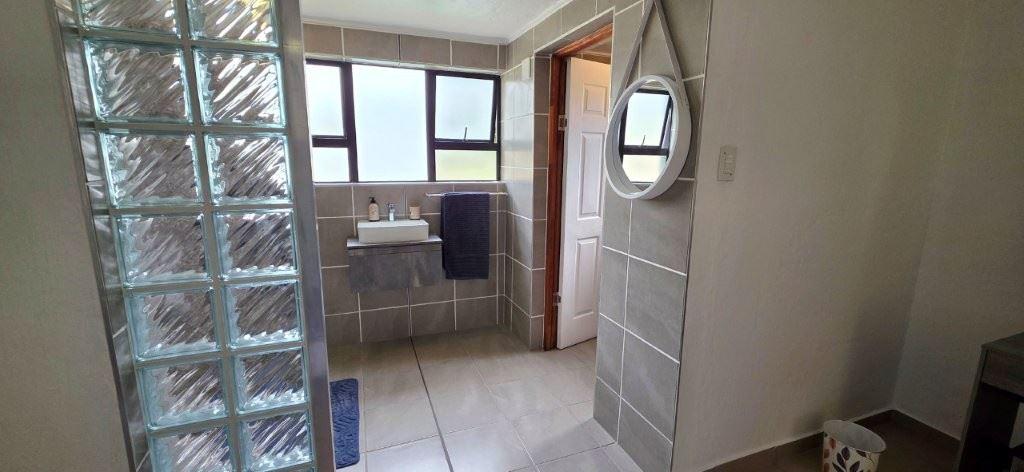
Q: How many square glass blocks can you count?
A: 14